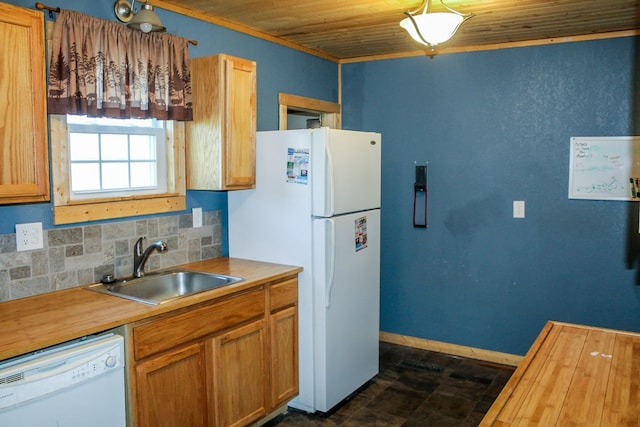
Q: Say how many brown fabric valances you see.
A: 1